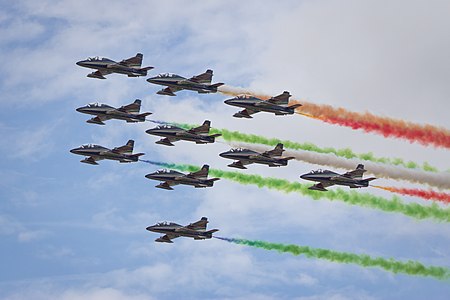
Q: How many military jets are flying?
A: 10